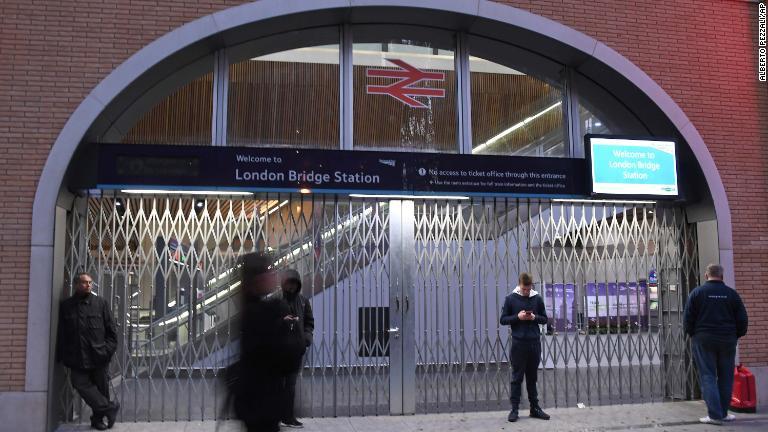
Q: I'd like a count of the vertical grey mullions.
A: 4